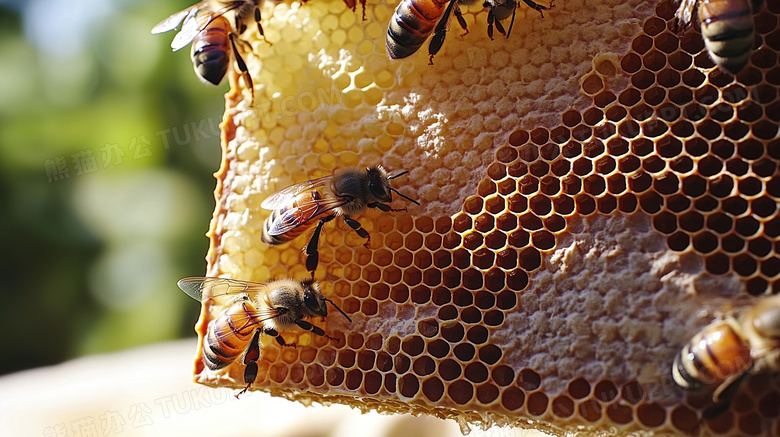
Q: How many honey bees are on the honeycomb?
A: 6